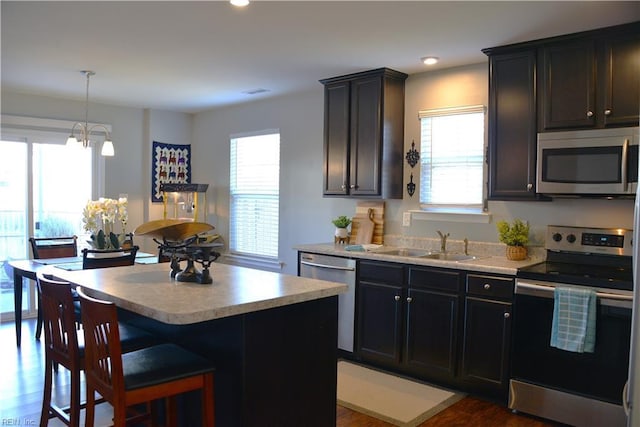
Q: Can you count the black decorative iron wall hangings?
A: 2